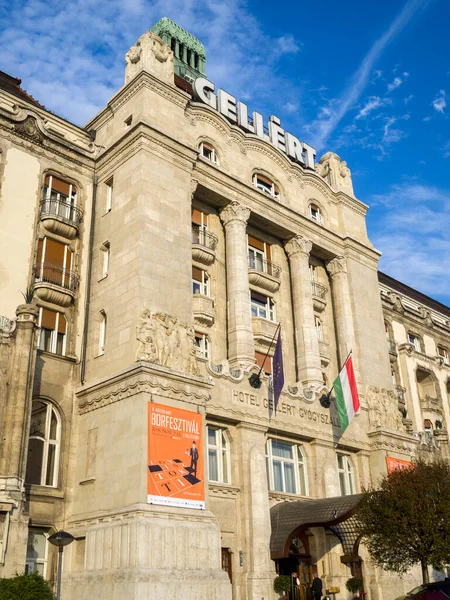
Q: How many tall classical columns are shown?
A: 3